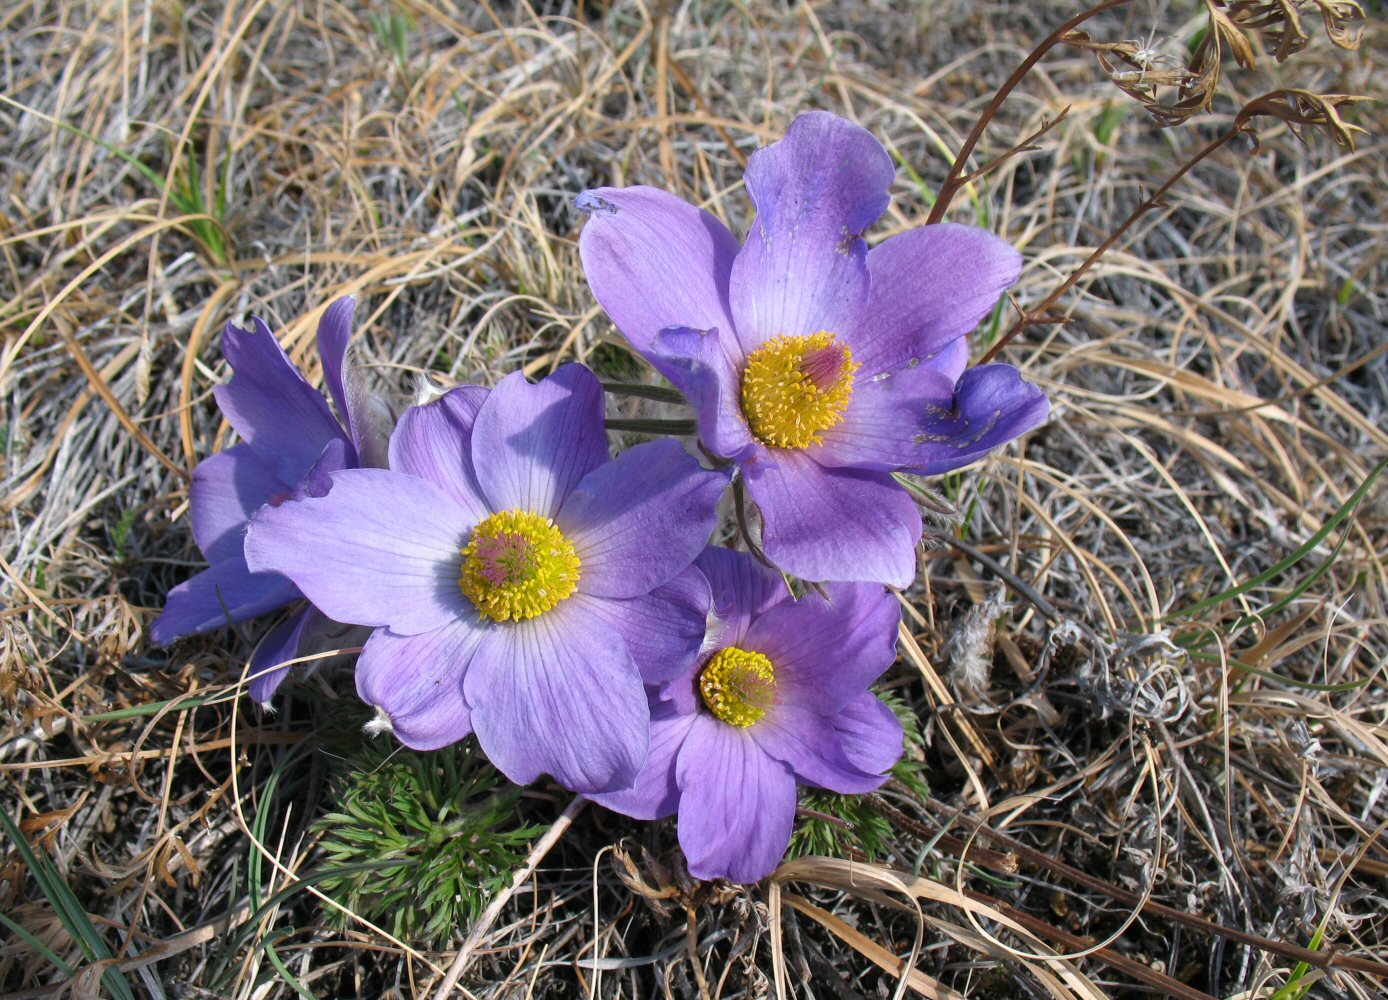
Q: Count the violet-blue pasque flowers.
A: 4